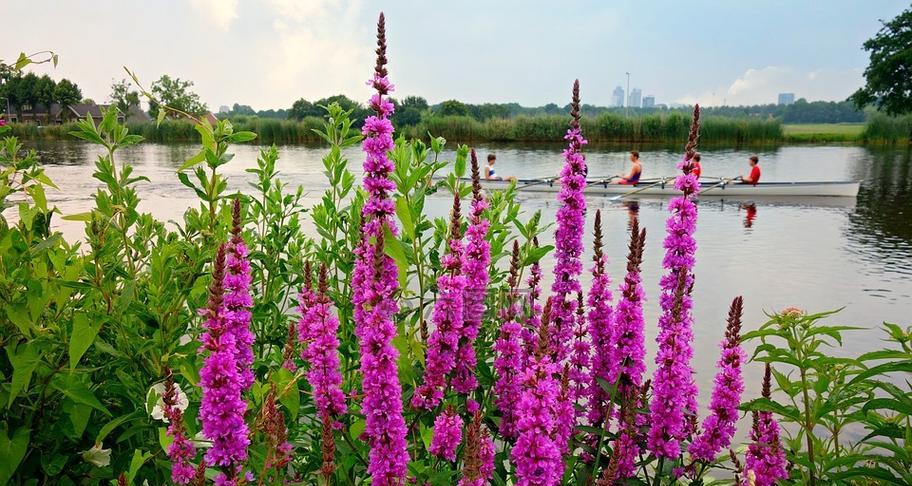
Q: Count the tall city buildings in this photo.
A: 4